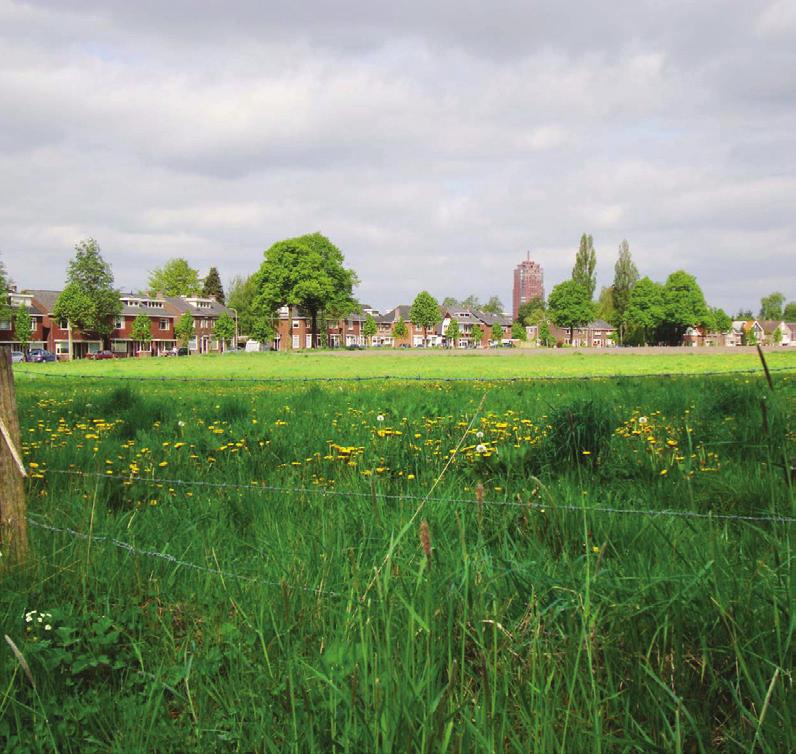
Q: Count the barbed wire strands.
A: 3